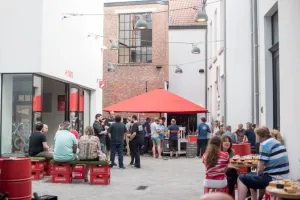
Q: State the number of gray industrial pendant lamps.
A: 6